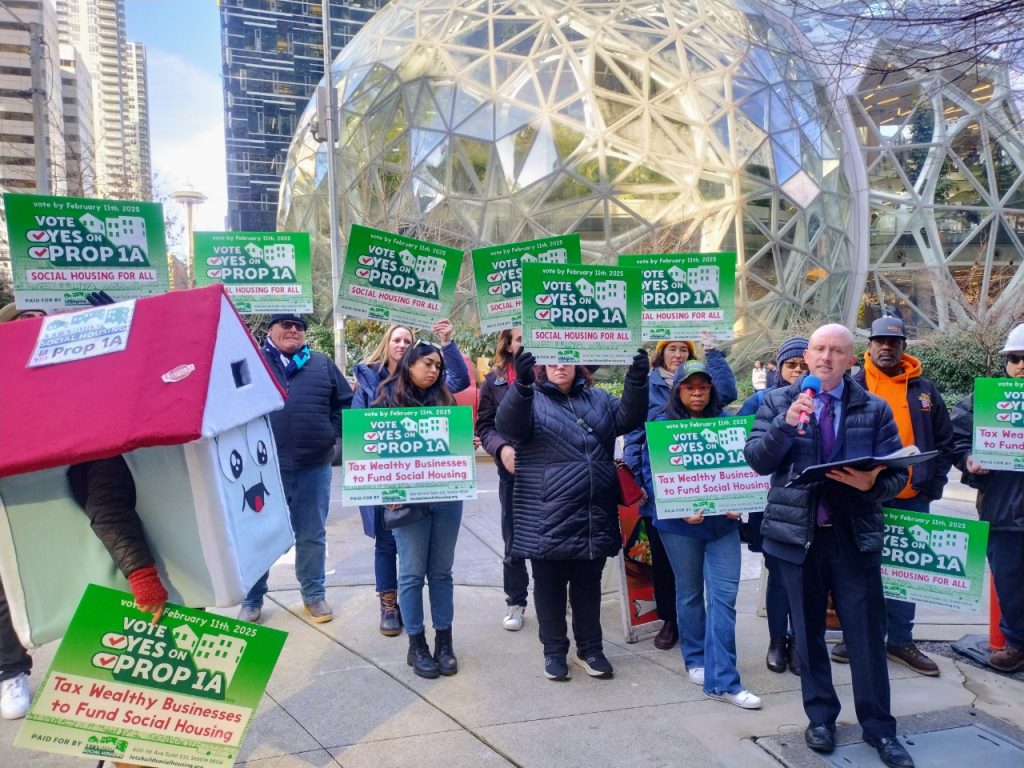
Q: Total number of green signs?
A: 11